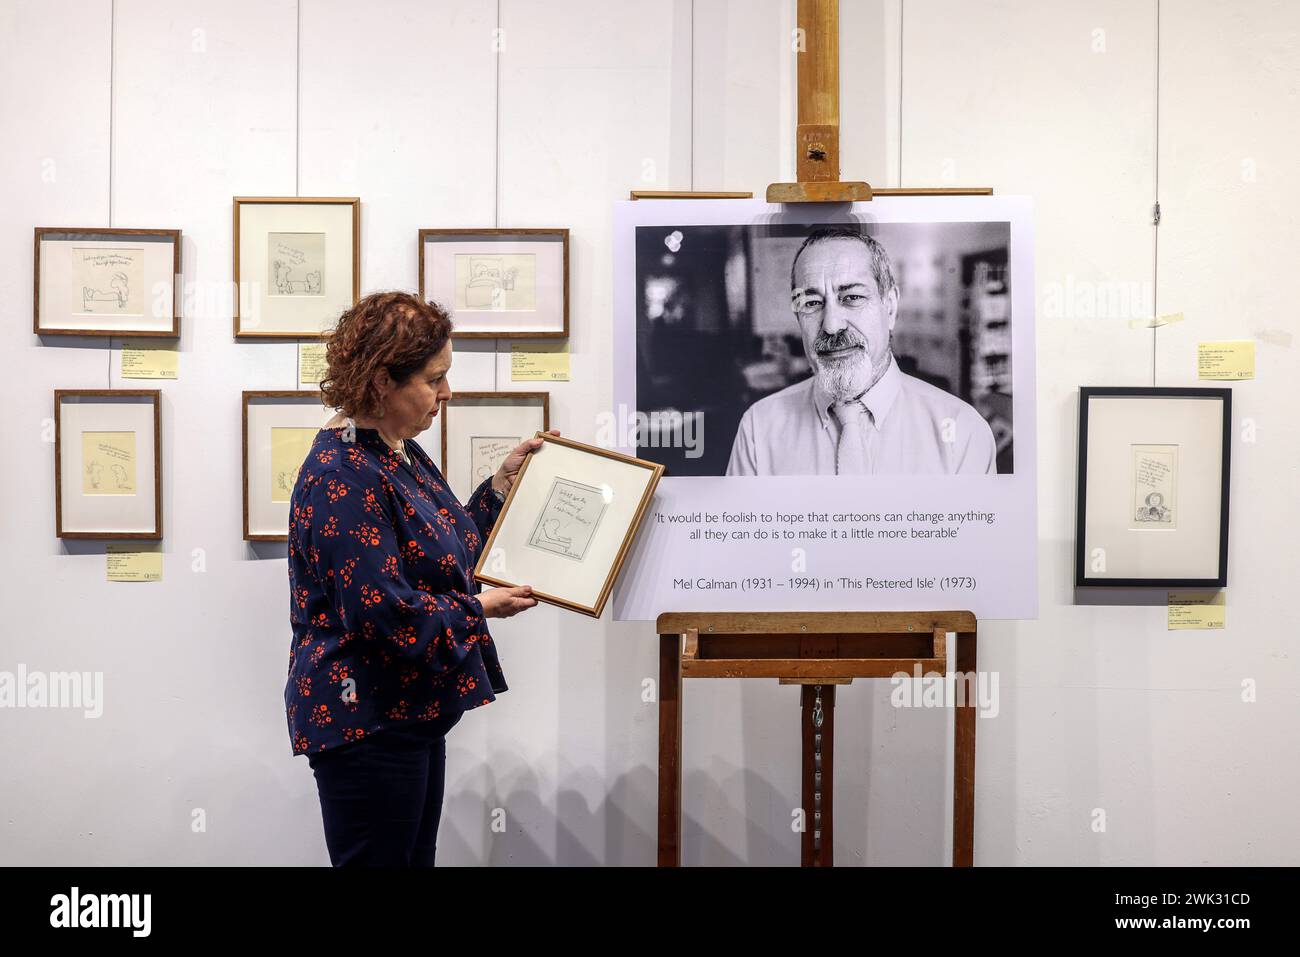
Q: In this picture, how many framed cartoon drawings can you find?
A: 8